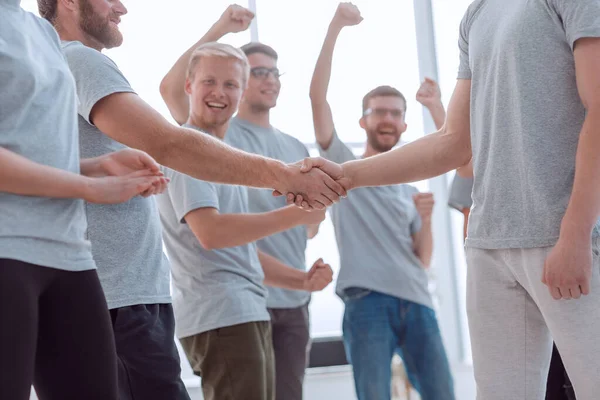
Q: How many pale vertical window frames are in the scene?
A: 2